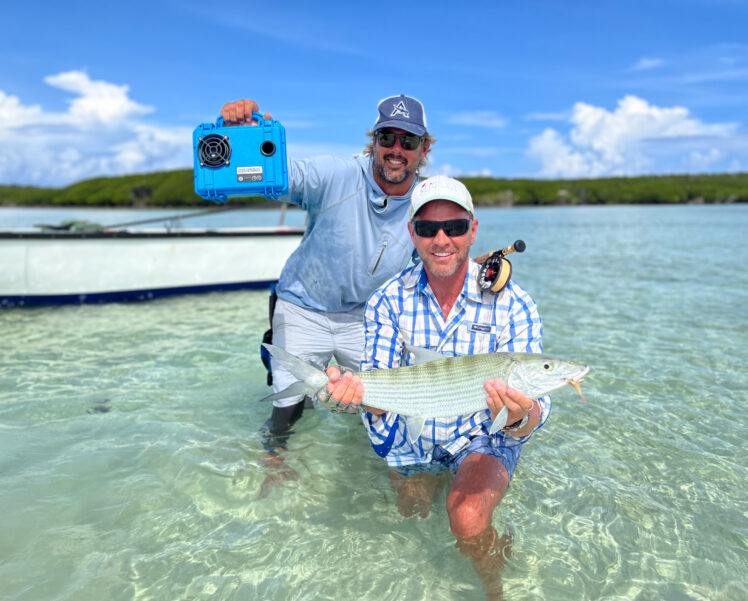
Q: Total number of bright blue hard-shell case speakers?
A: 1